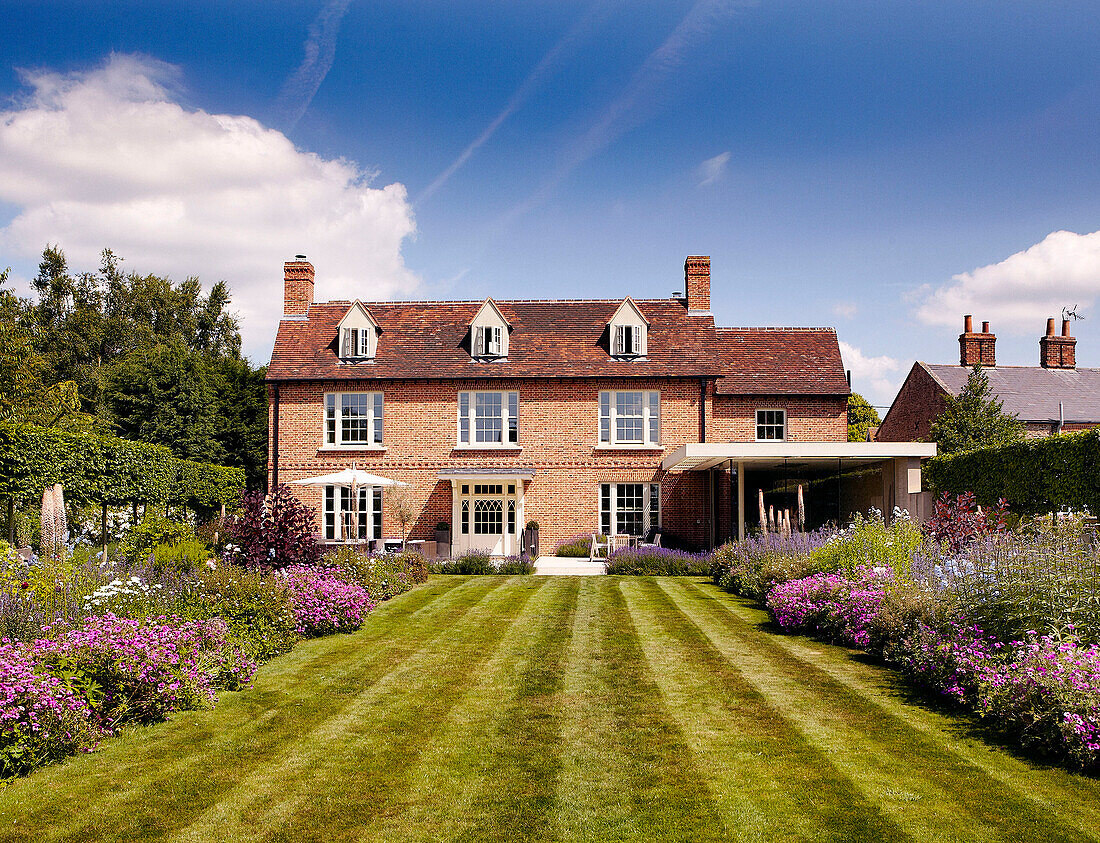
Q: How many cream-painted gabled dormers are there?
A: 3